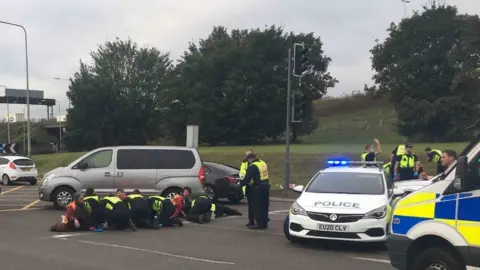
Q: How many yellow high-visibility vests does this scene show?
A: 12